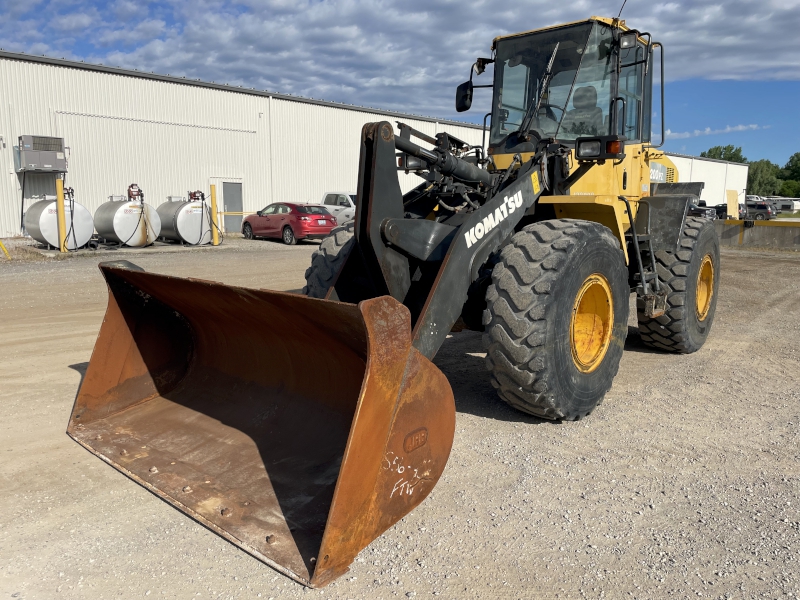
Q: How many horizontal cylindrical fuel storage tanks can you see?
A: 3